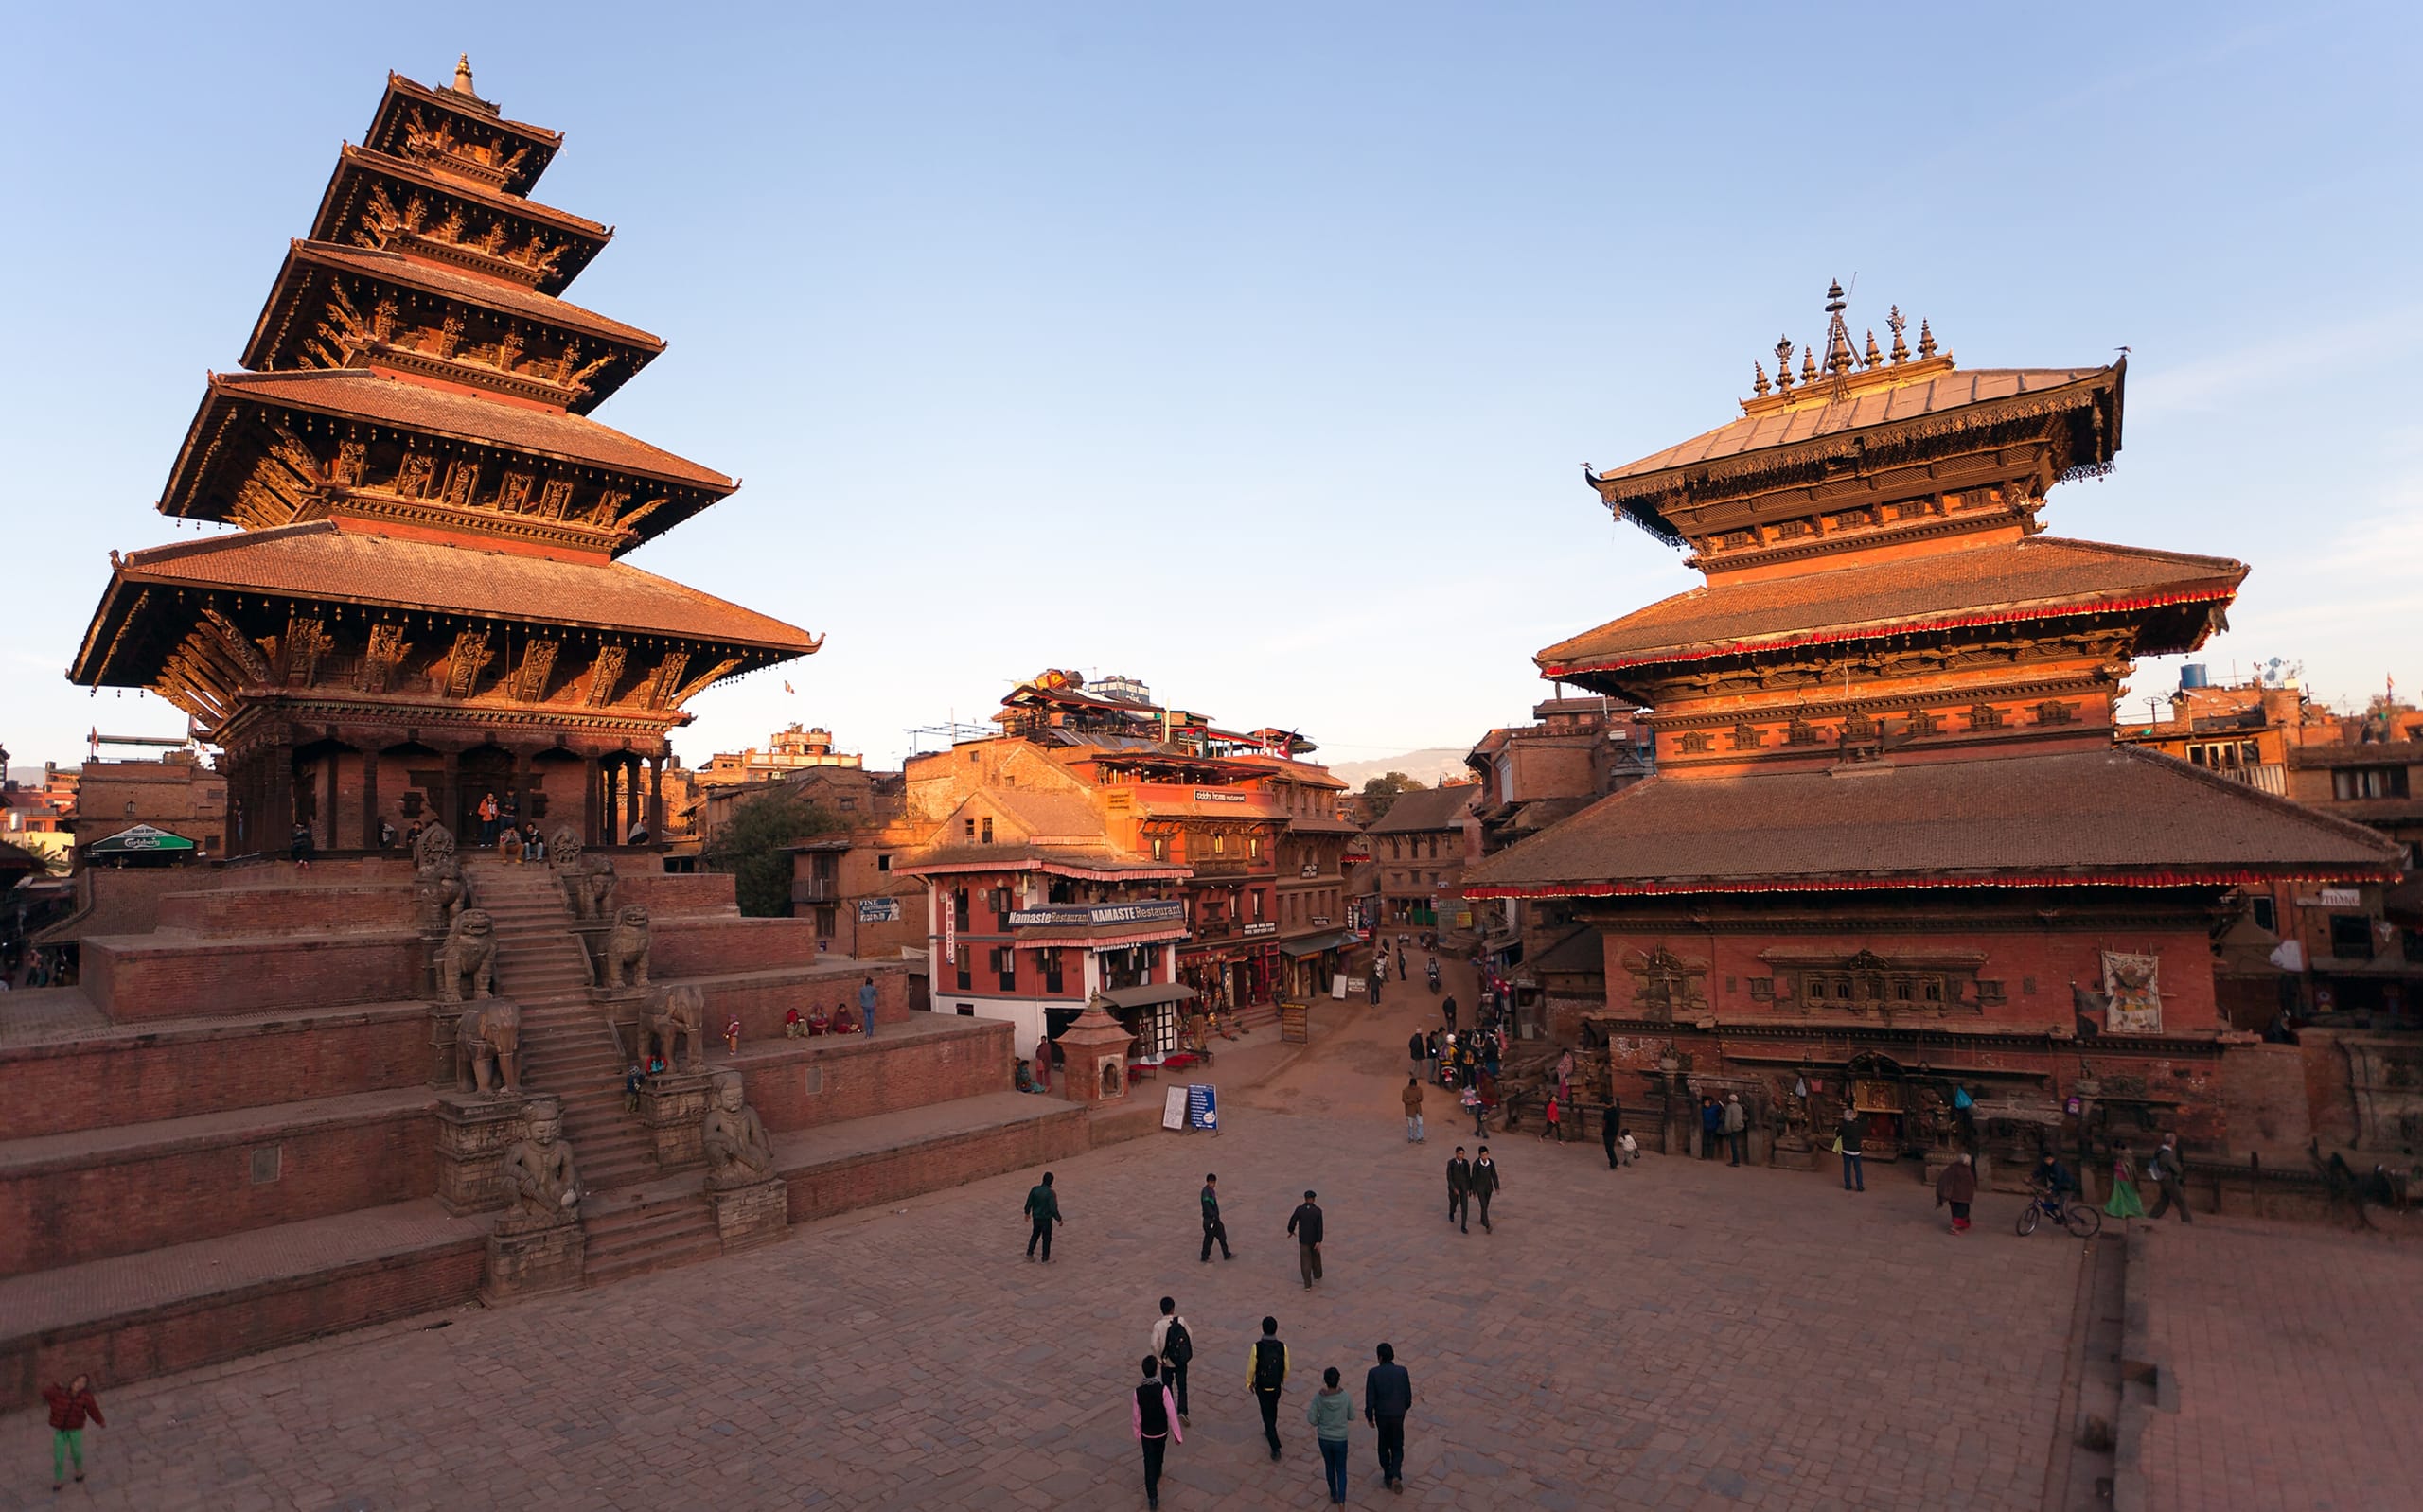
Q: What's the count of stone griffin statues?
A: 2